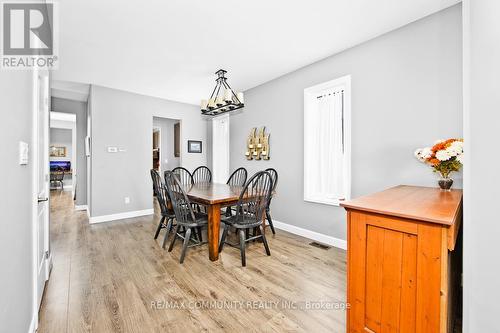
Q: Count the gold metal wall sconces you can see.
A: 1